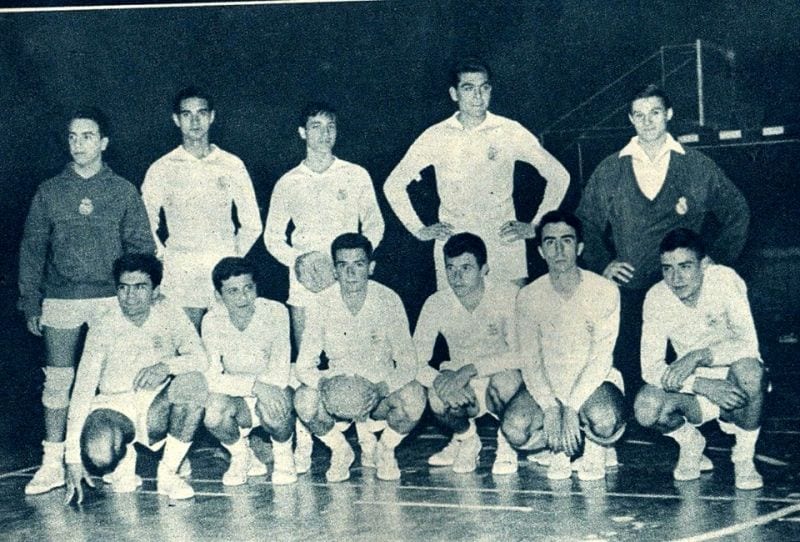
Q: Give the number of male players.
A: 11